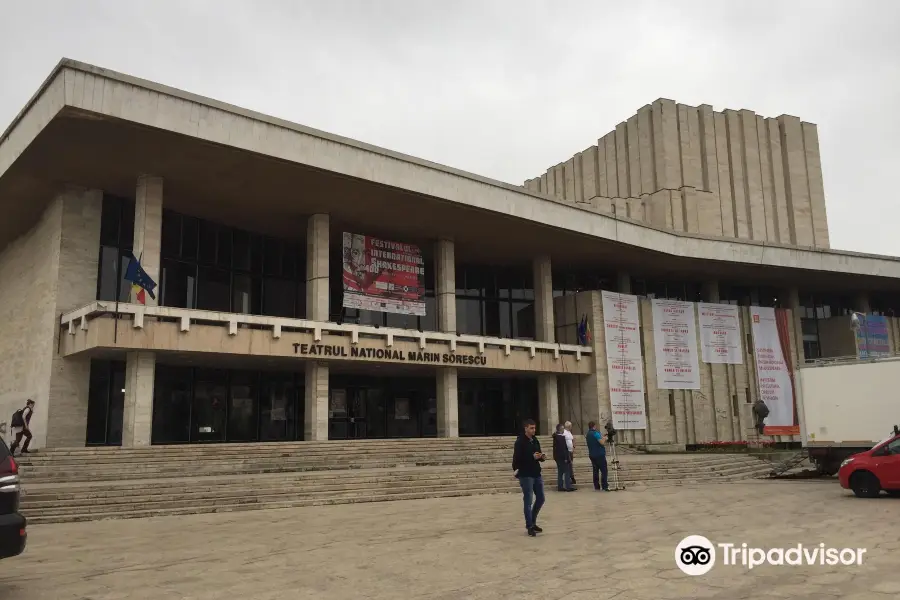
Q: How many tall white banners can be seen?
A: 4